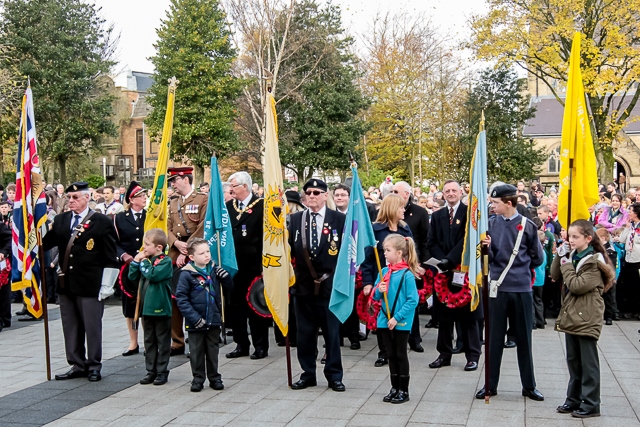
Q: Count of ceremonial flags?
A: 7